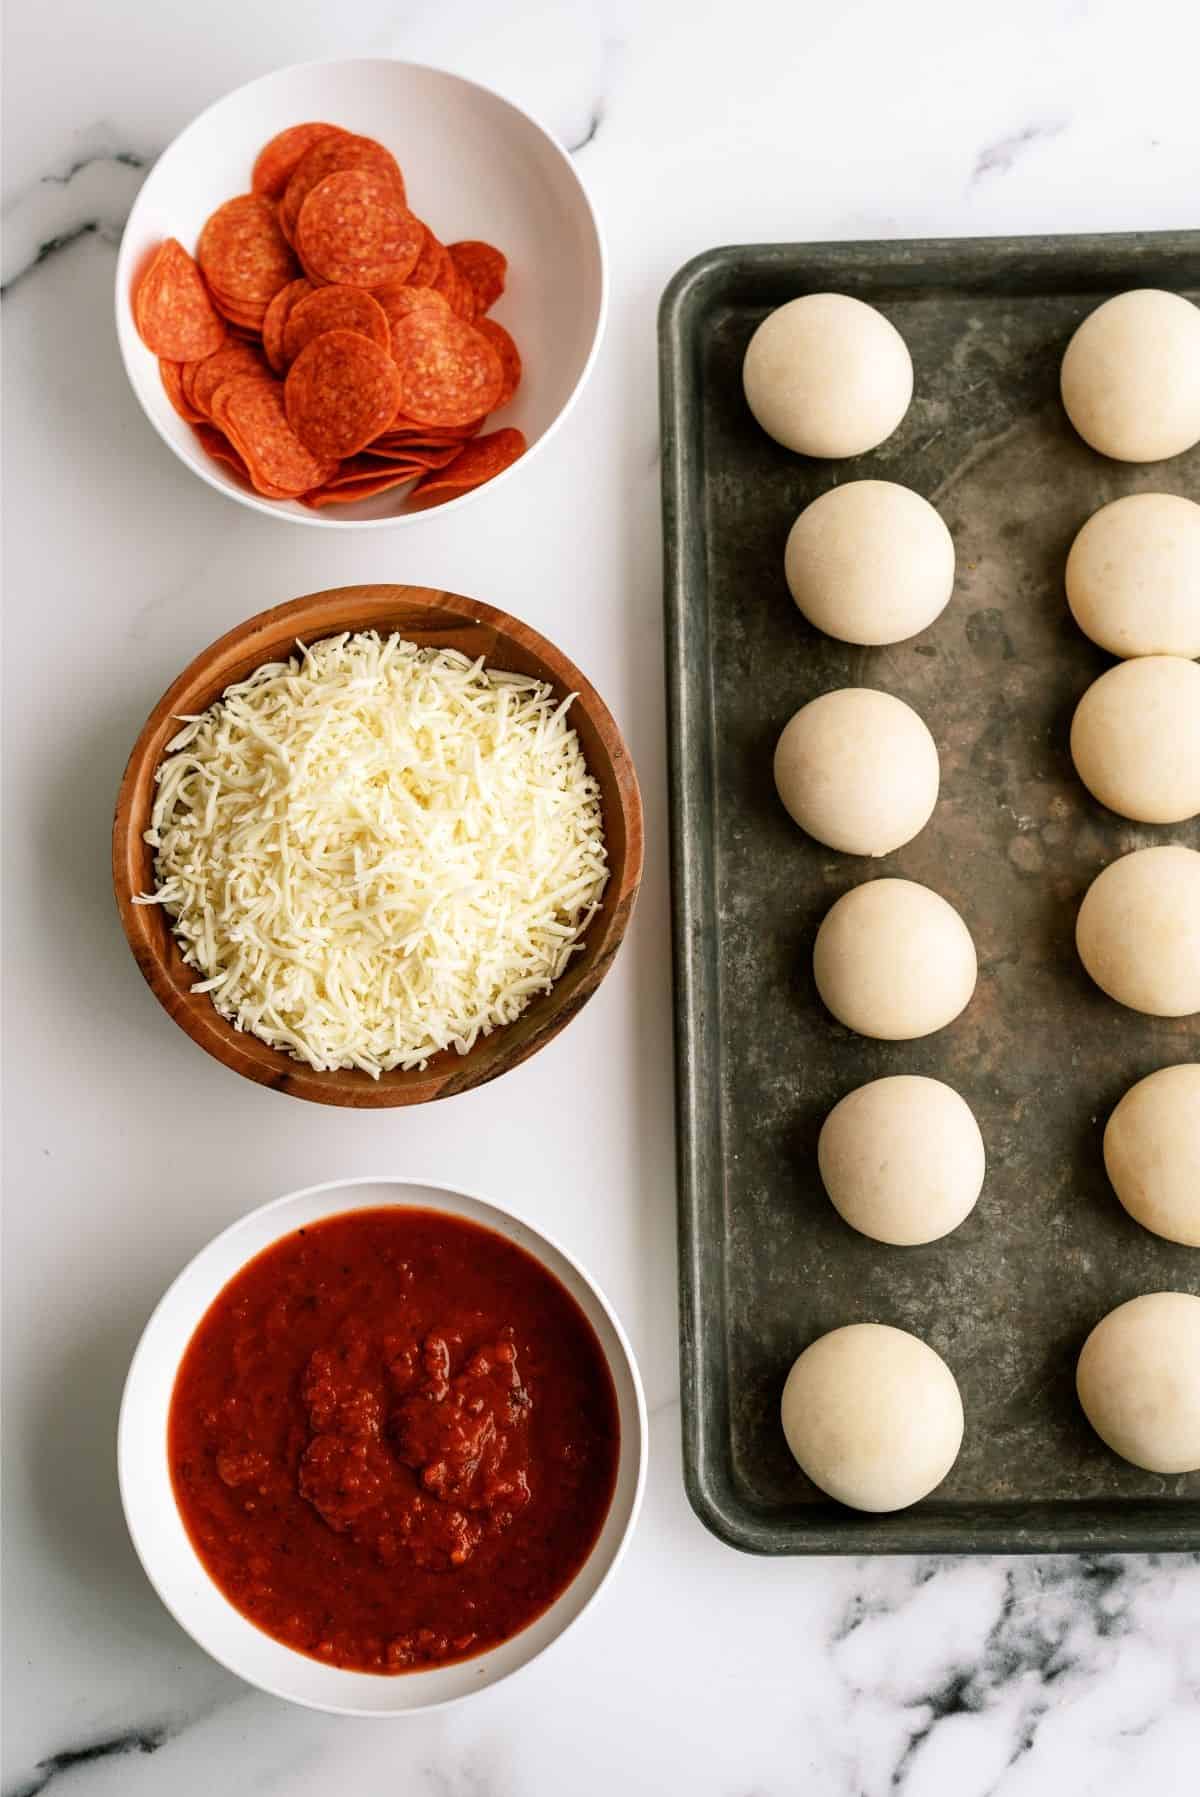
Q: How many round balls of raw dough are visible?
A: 12